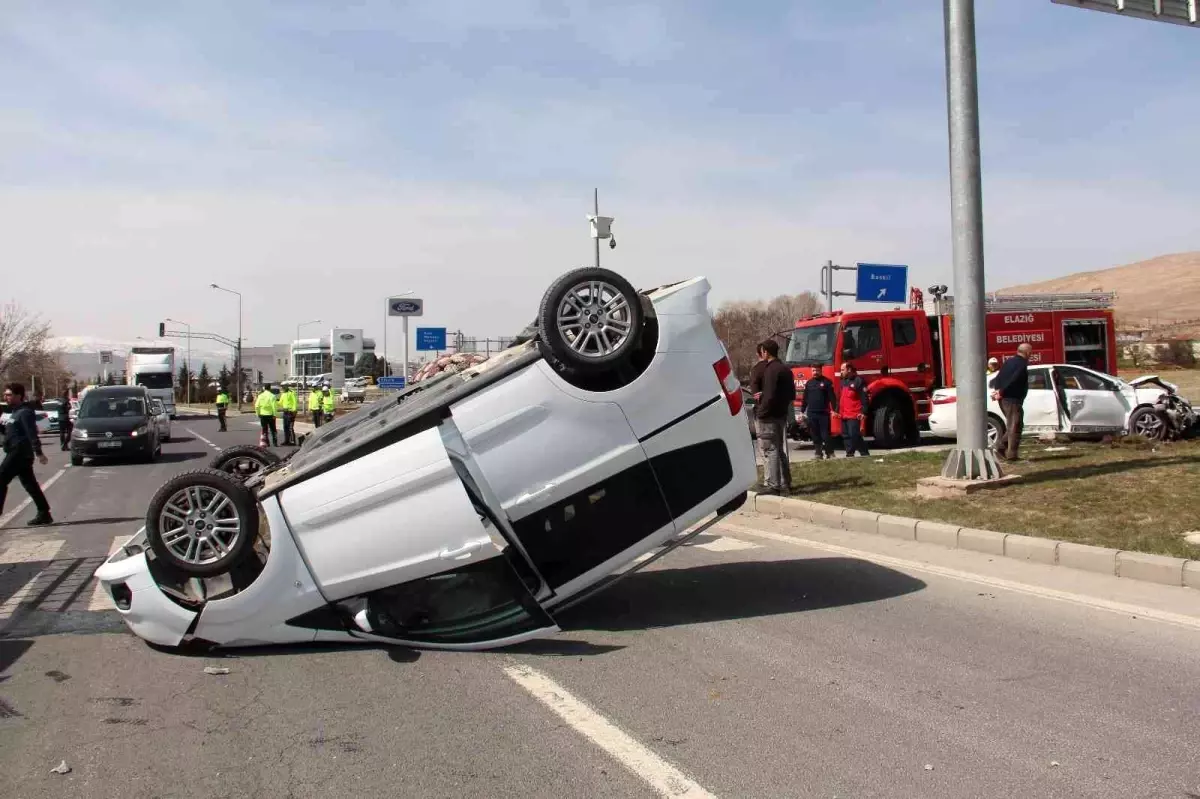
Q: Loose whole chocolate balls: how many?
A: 0